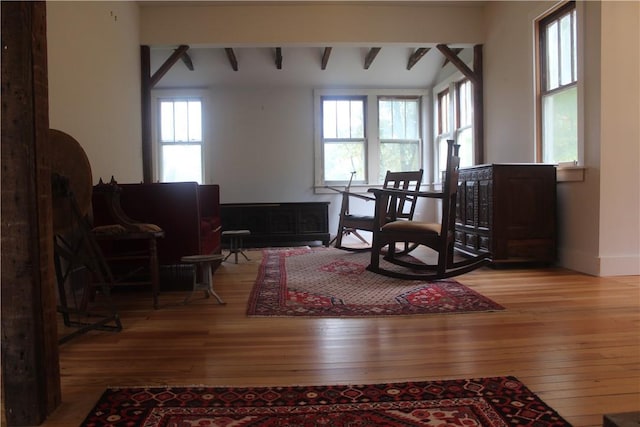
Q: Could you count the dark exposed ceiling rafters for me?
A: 7